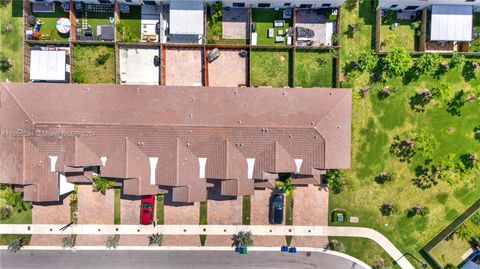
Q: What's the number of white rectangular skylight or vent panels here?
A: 6